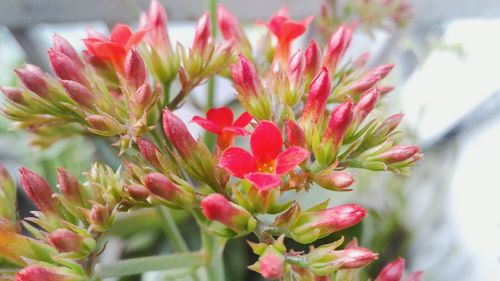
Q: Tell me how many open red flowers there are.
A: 4